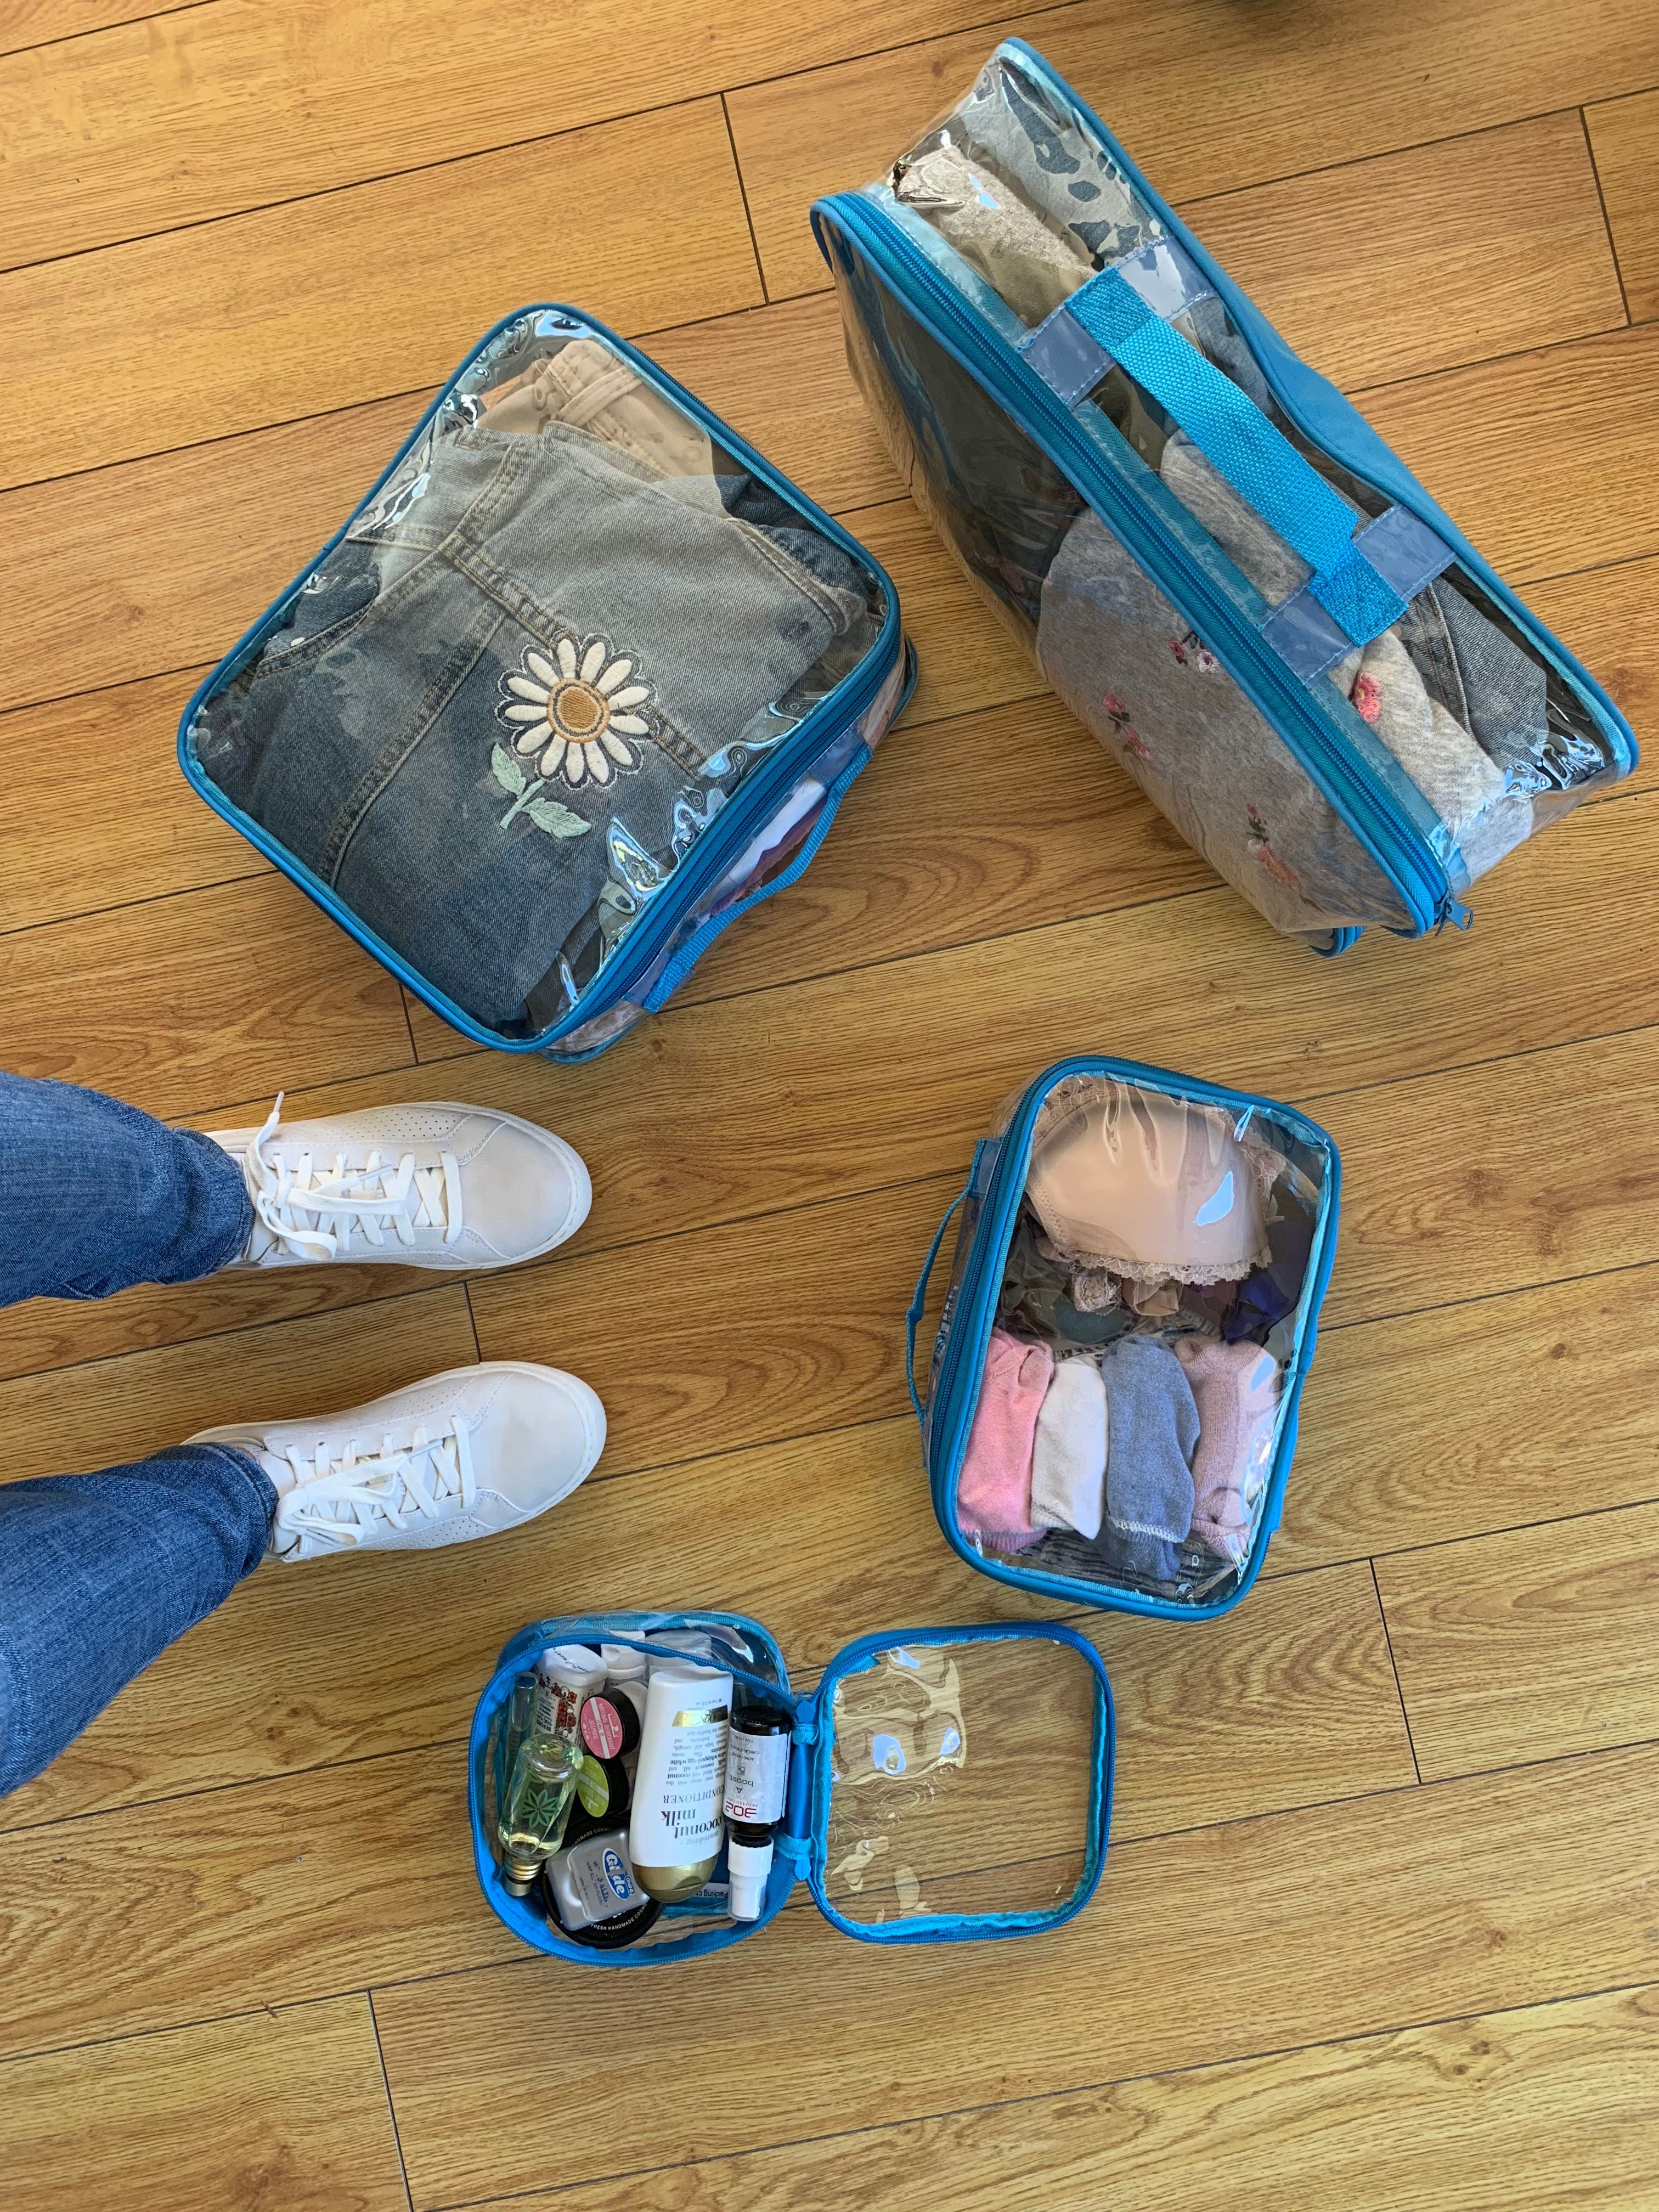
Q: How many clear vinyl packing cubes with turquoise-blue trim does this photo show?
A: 4